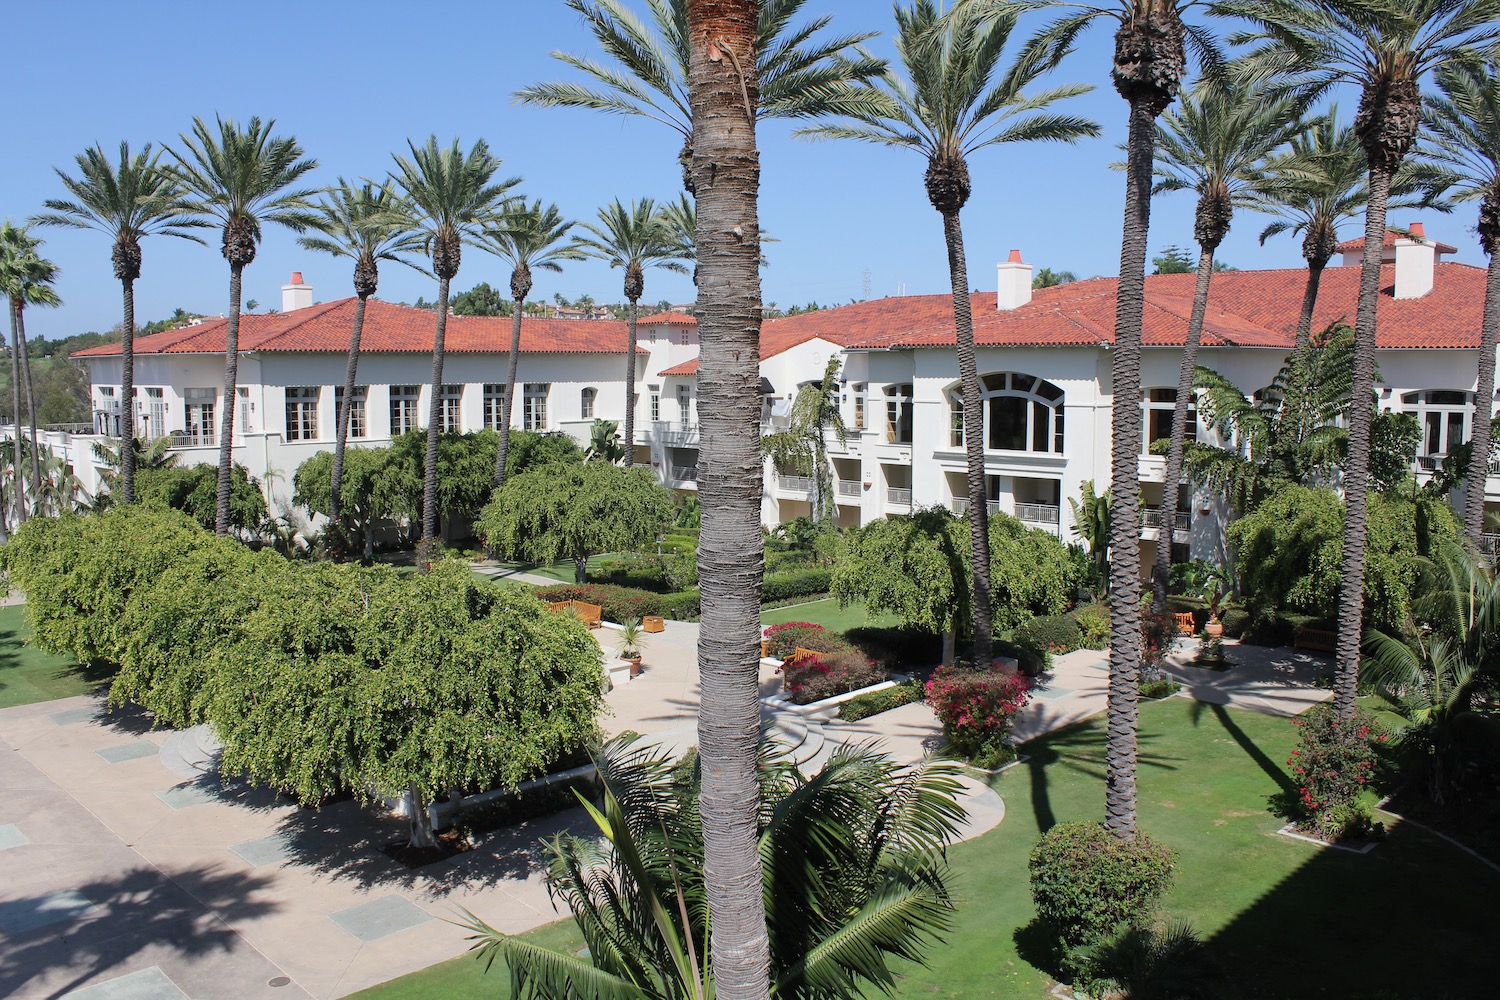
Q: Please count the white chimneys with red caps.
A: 3